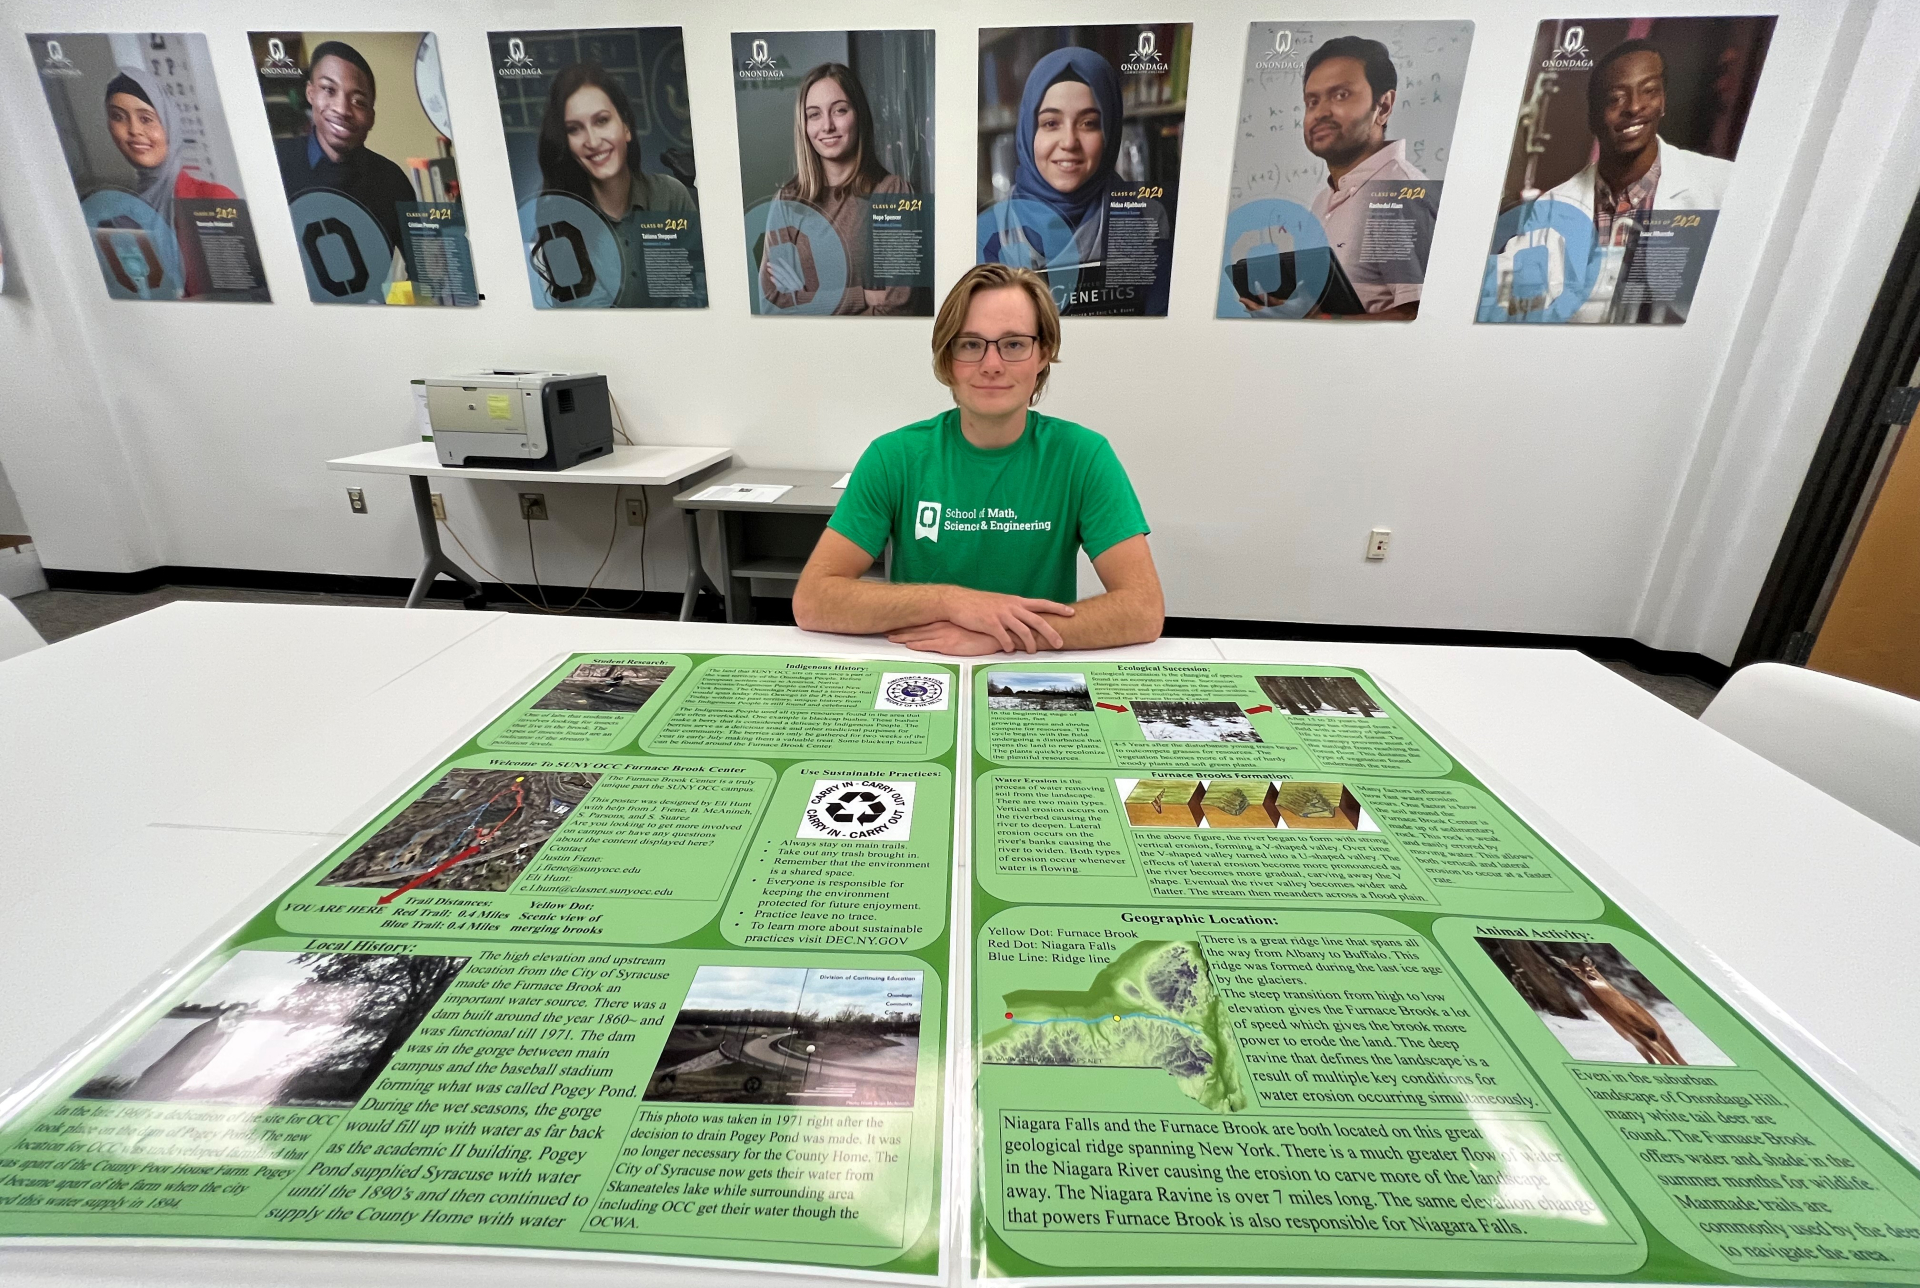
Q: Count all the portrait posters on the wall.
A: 7